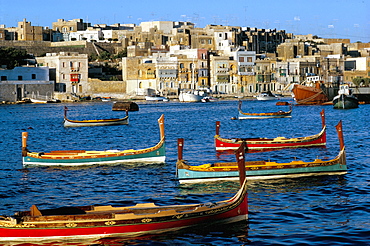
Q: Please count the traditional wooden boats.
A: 6